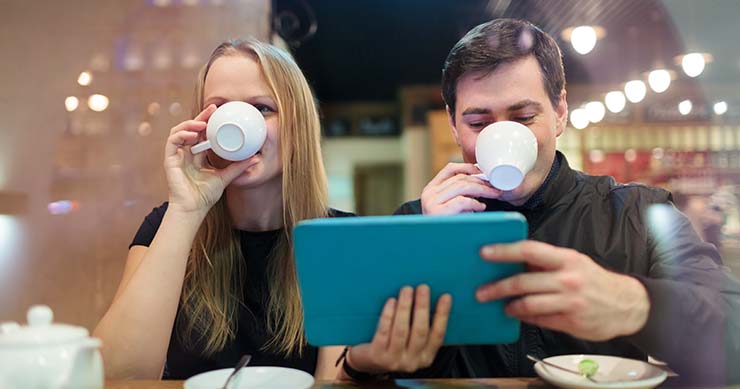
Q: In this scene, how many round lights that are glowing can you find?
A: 12